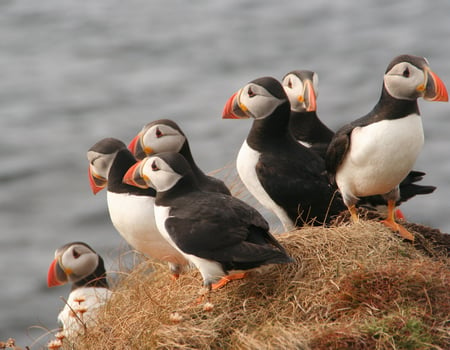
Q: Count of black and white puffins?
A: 7